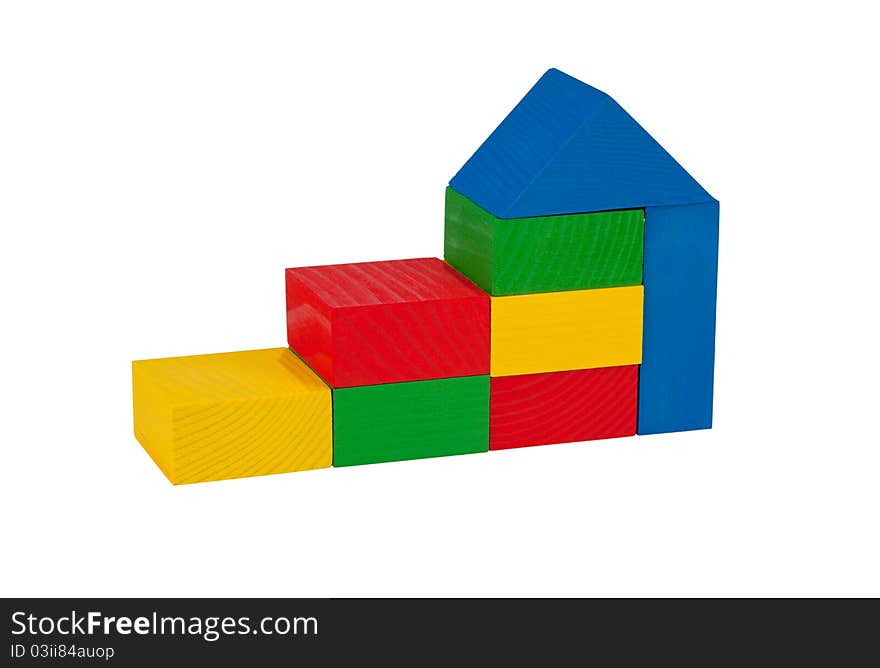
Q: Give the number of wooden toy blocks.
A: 8